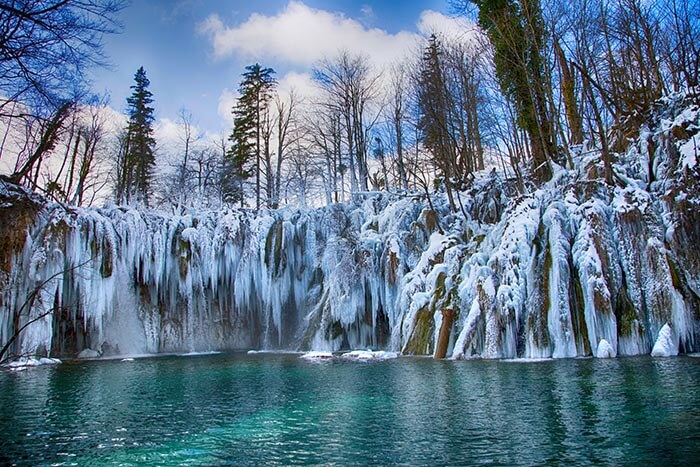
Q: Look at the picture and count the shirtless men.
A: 0